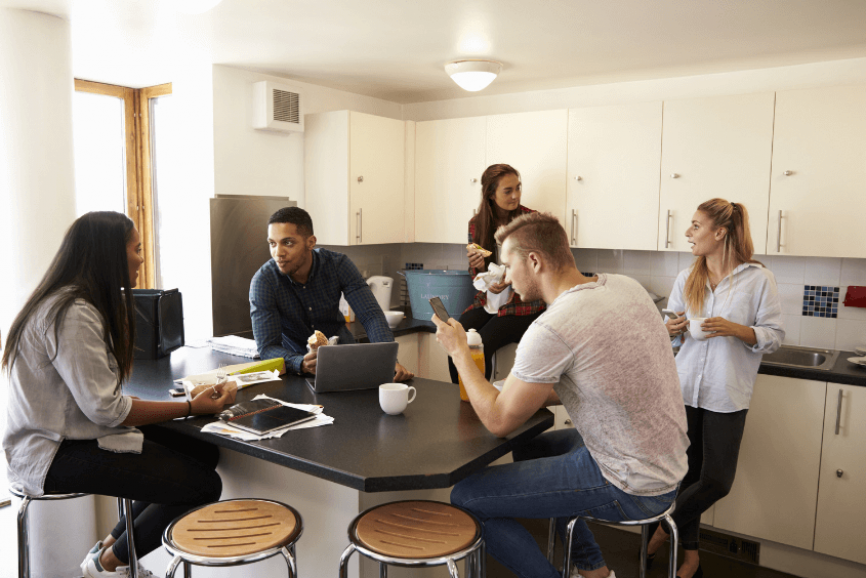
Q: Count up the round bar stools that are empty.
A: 2